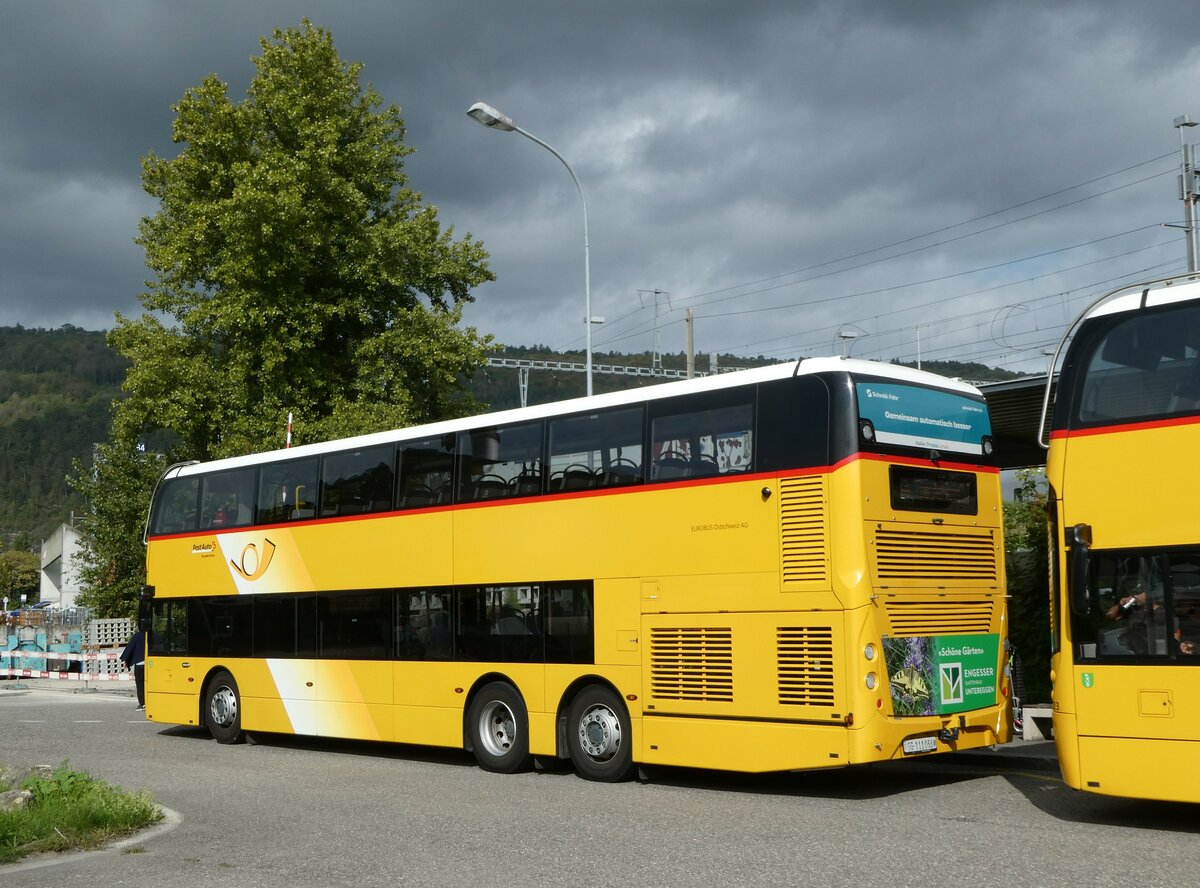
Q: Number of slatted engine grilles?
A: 5